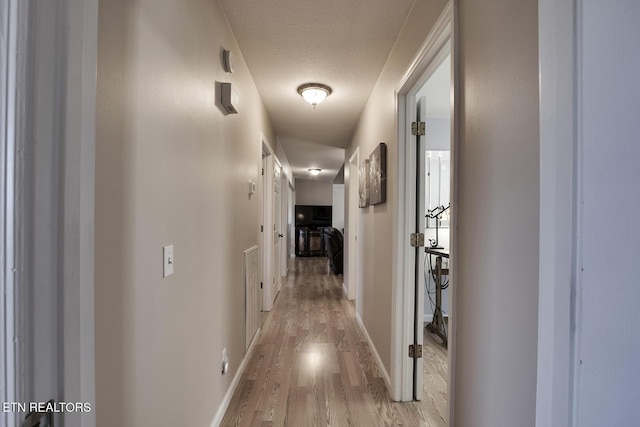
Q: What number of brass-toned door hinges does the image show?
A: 3